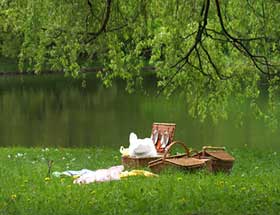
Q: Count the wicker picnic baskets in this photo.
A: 3